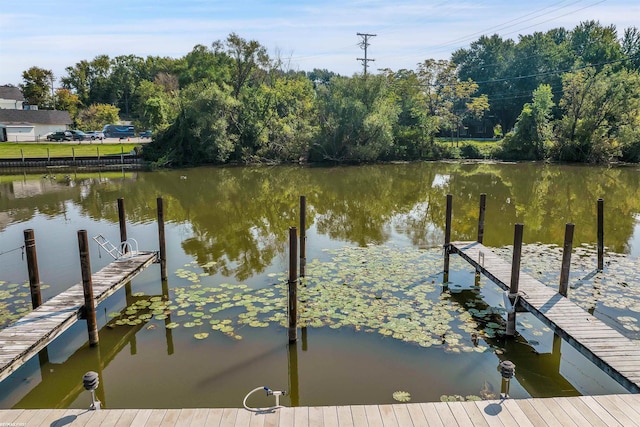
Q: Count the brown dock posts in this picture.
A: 11